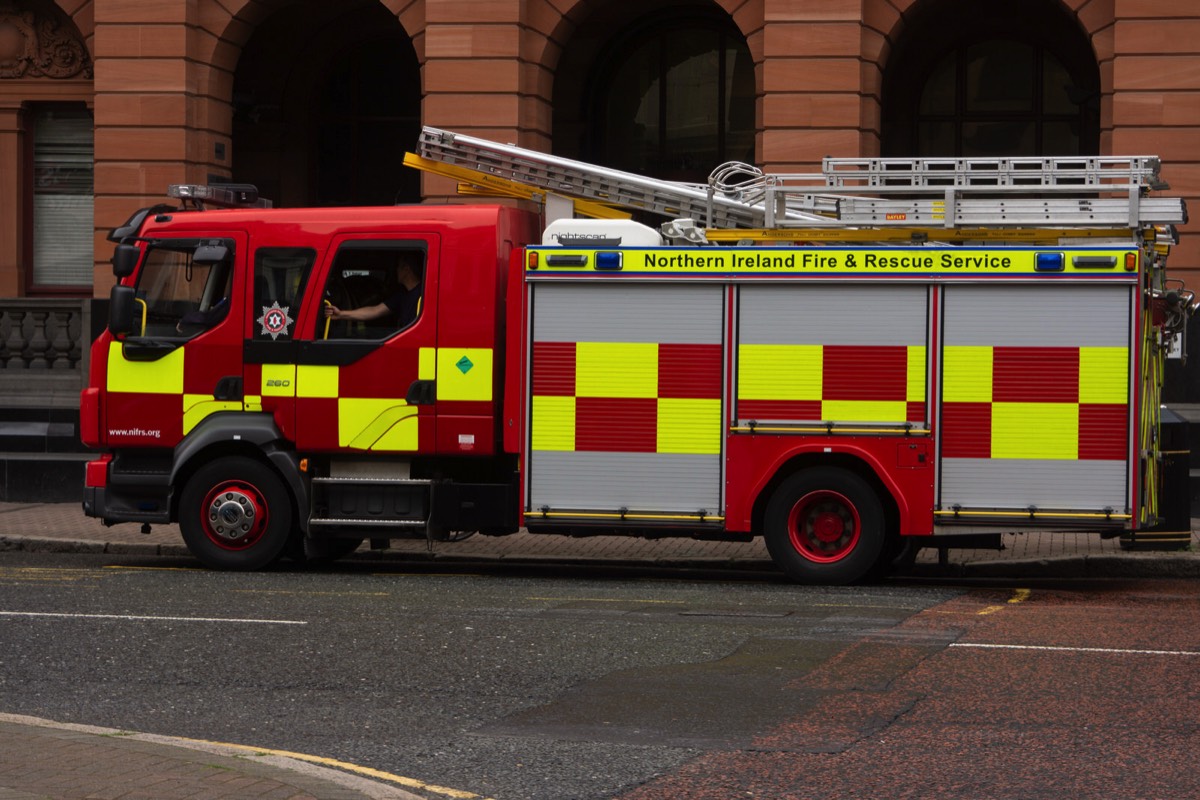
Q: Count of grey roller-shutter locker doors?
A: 3